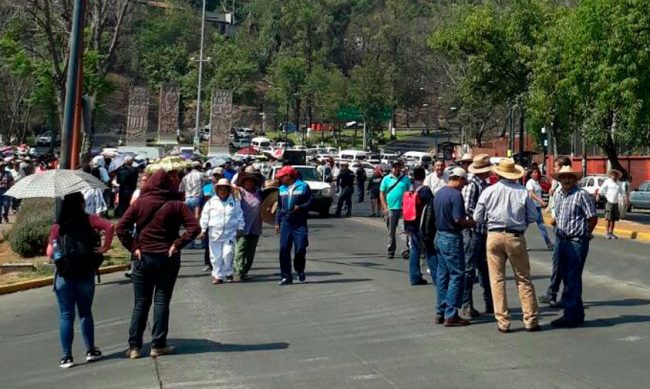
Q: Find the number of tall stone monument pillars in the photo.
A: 3